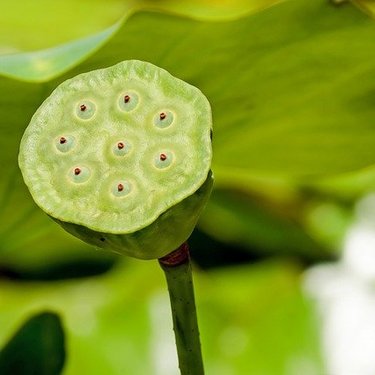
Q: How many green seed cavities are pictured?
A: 8